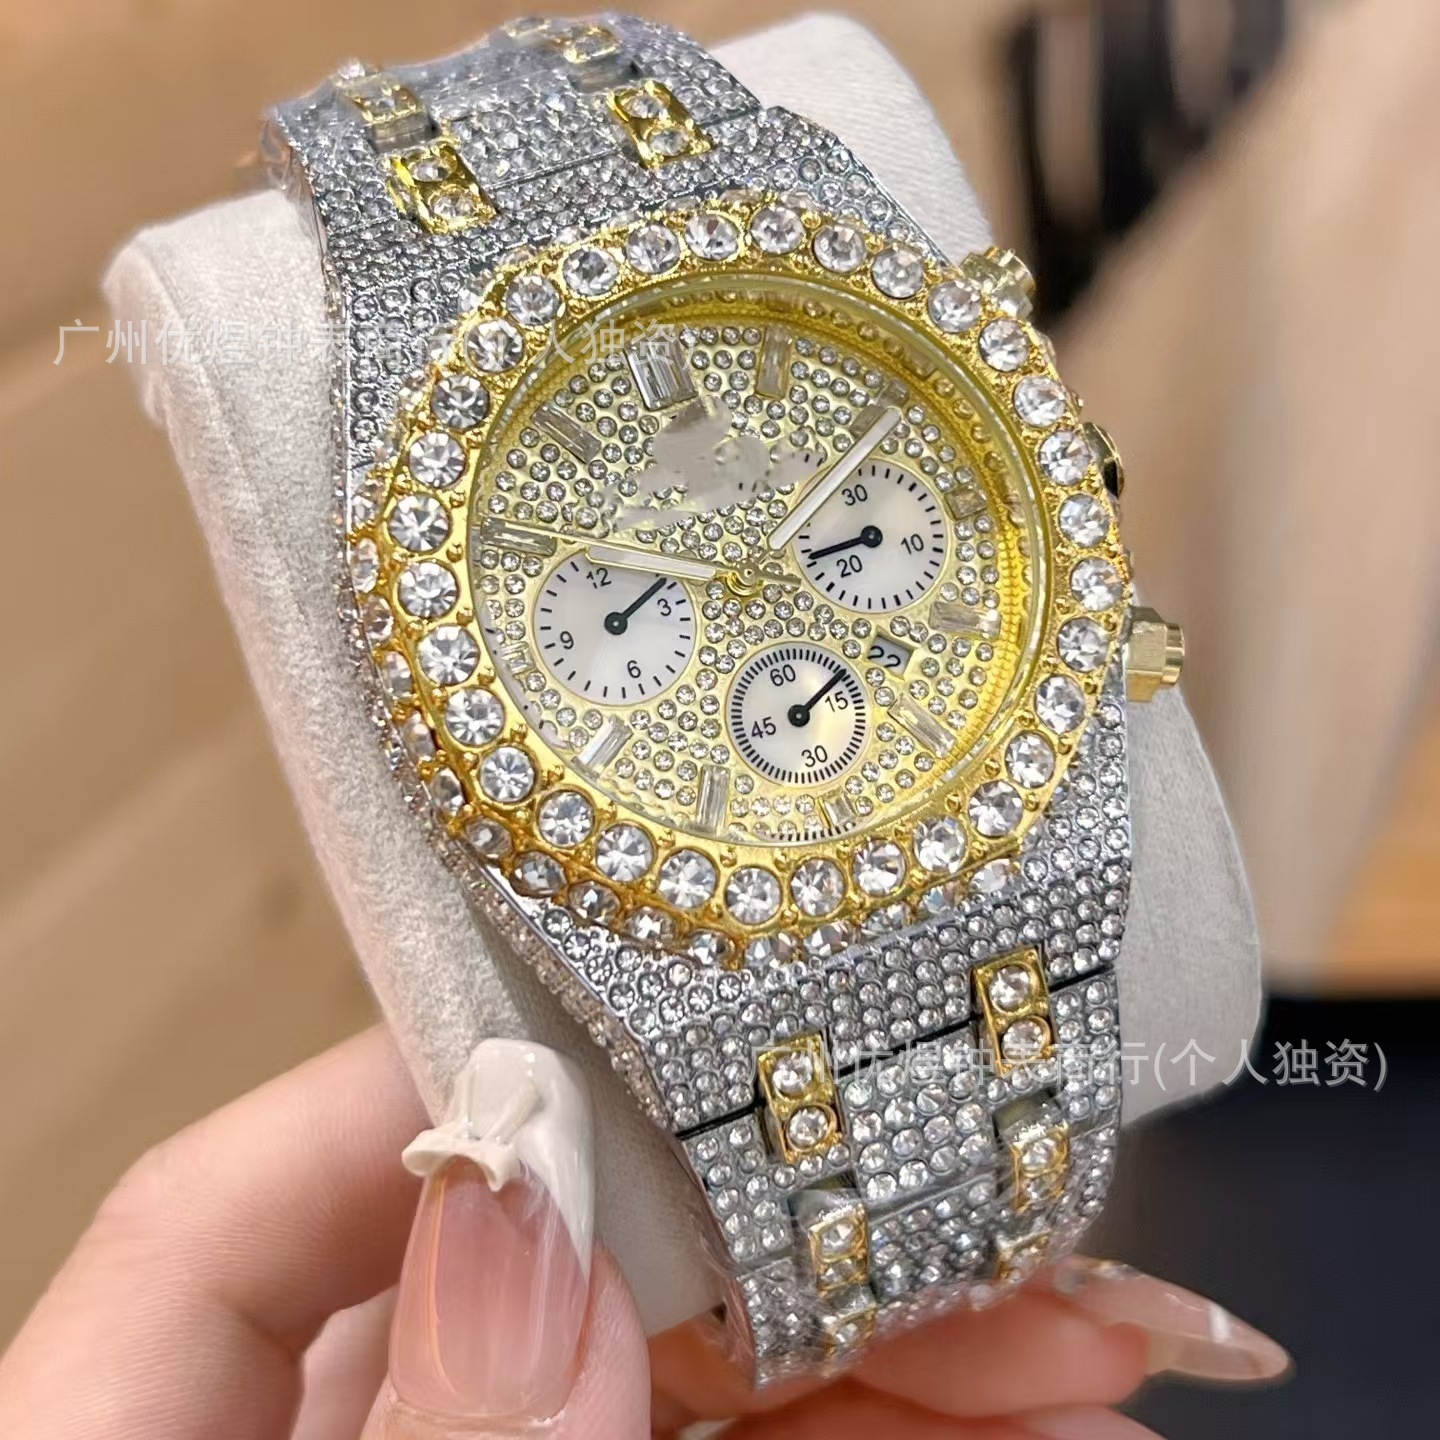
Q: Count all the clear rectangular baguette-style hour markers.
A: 12